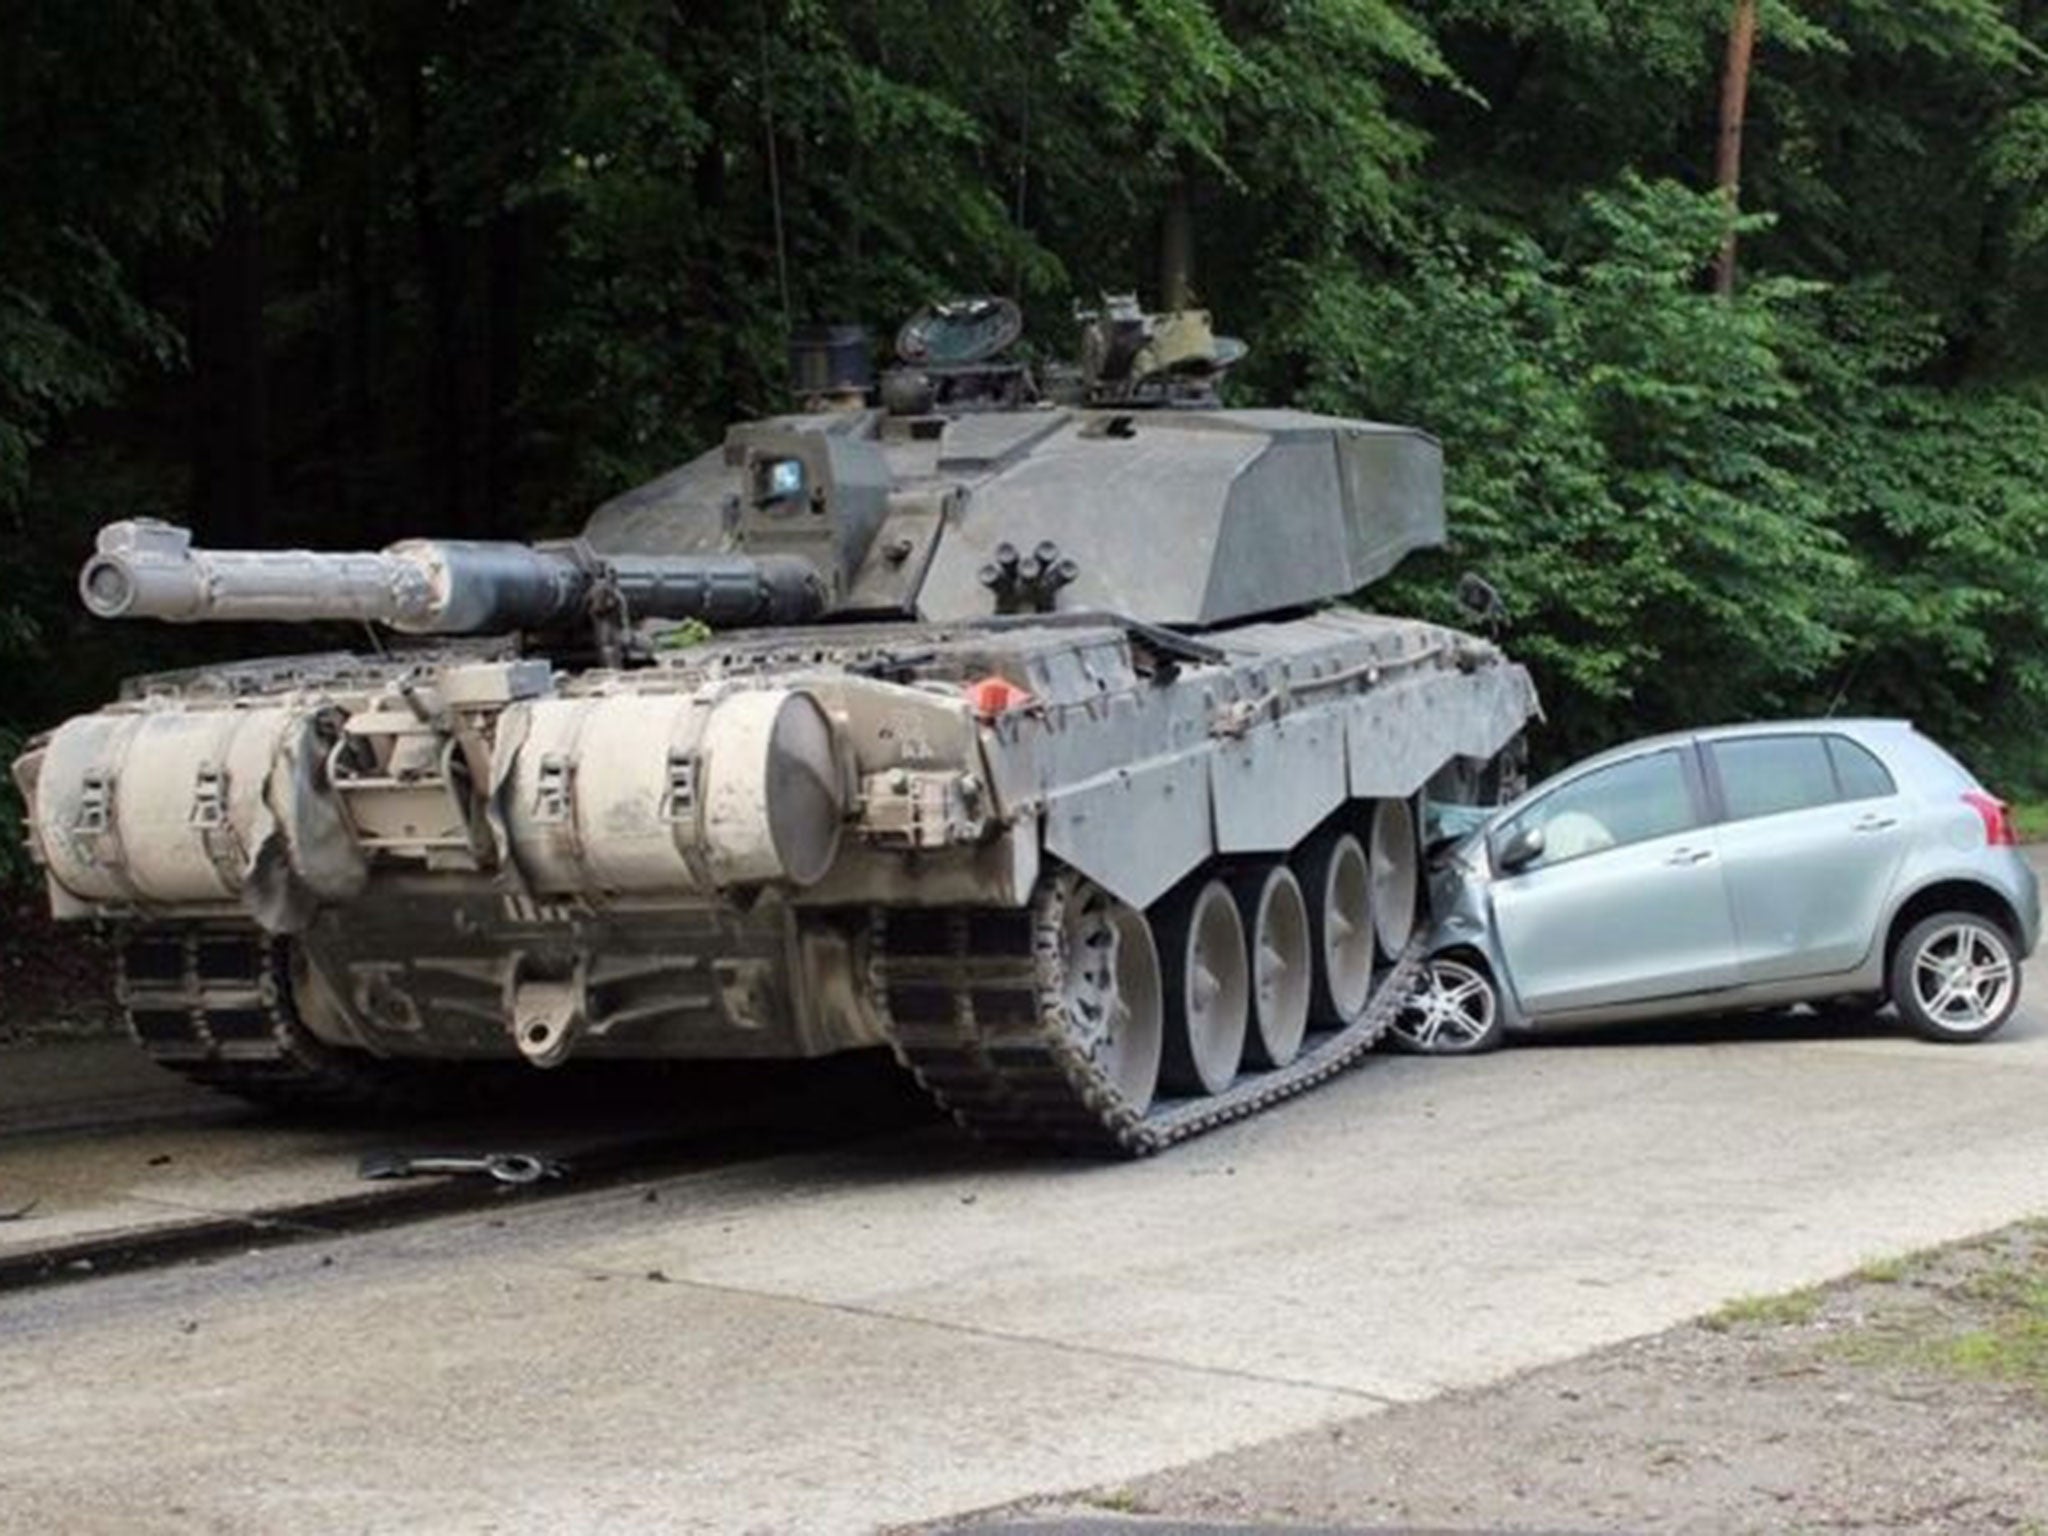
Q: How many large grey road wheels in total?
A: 5